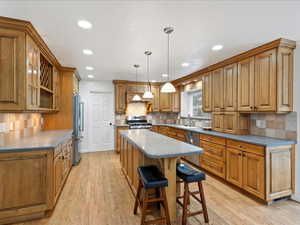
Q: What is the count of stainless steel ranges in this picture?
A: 1